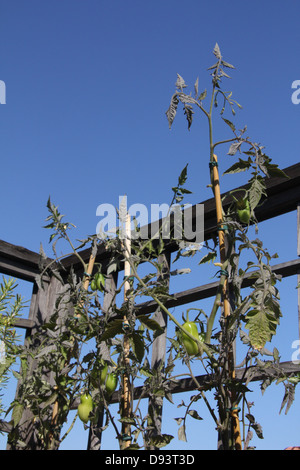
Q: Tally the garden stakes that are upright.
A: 3